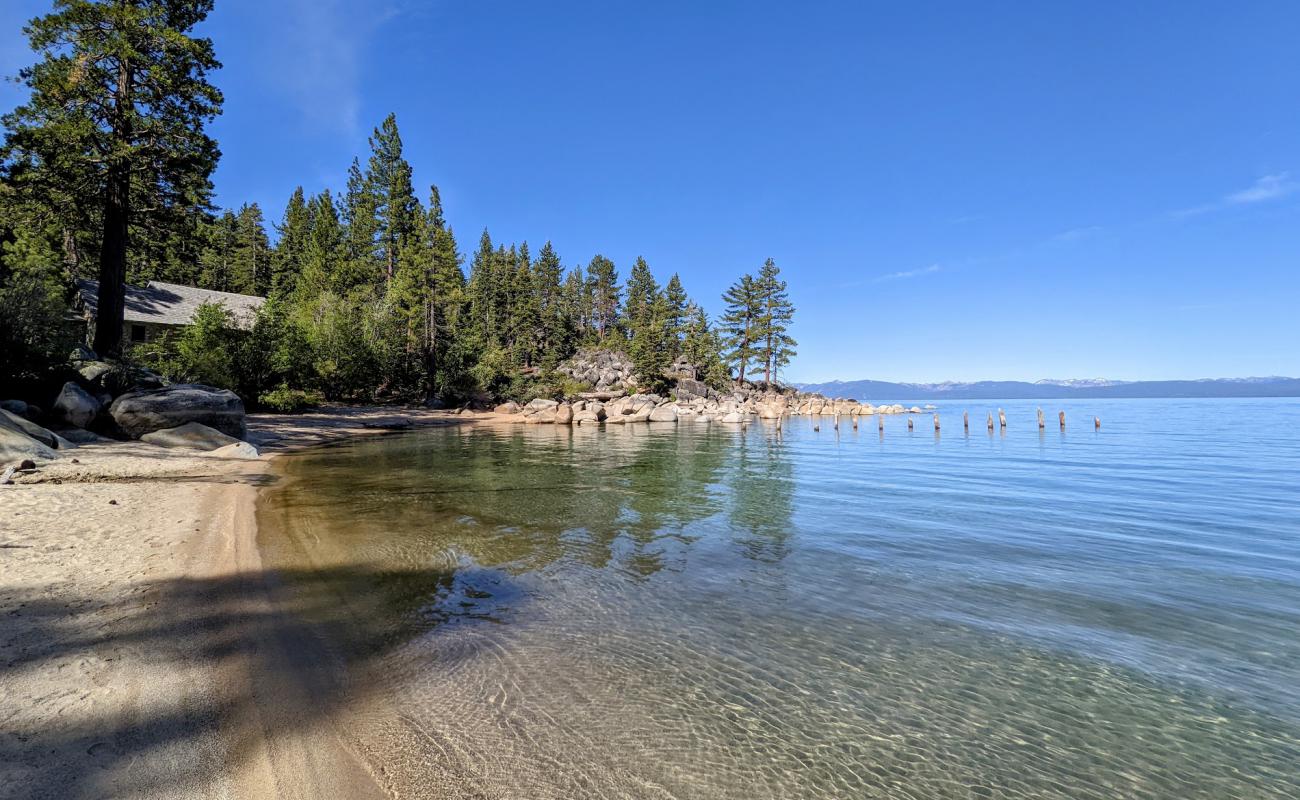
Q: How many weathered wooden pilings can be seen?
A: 14